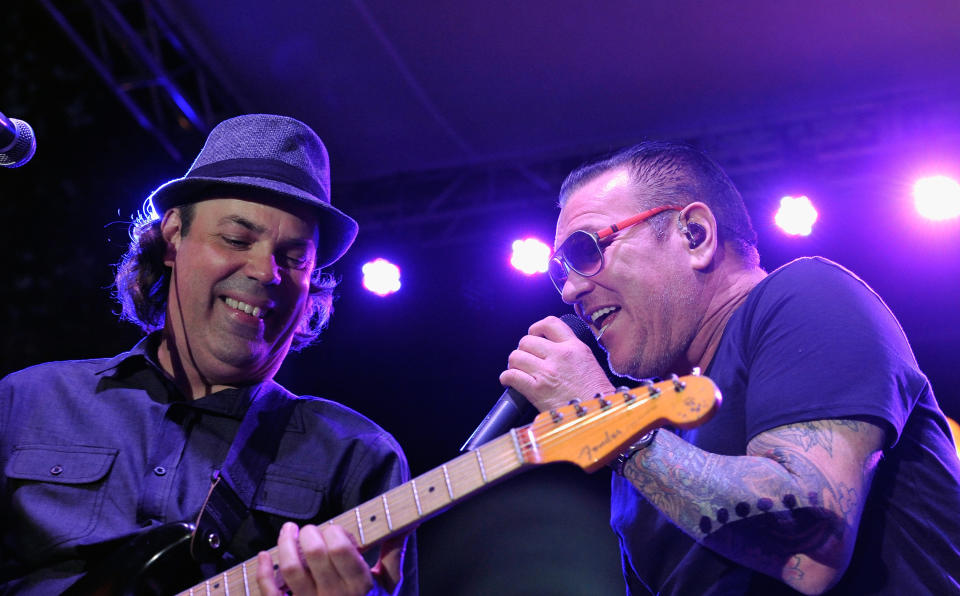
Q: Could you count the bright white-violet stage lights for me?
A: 4